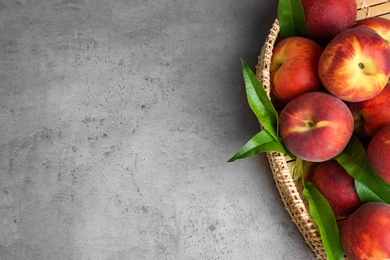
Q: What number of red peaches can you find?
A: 9